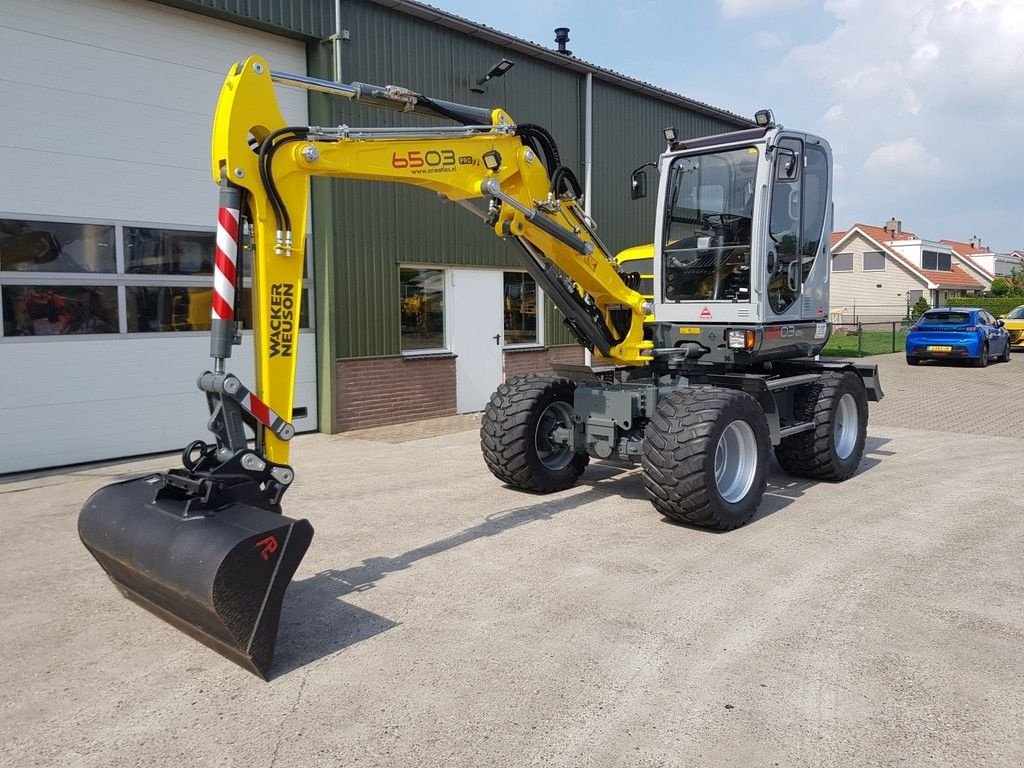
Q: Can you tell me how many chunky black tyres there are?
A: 3